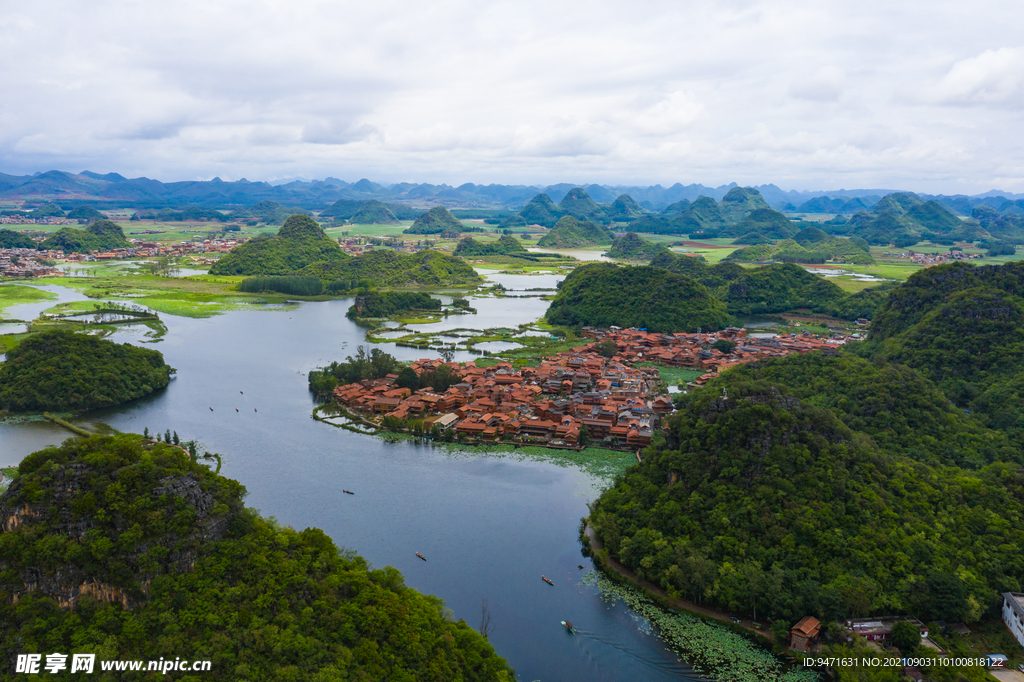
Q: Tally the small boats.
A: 8